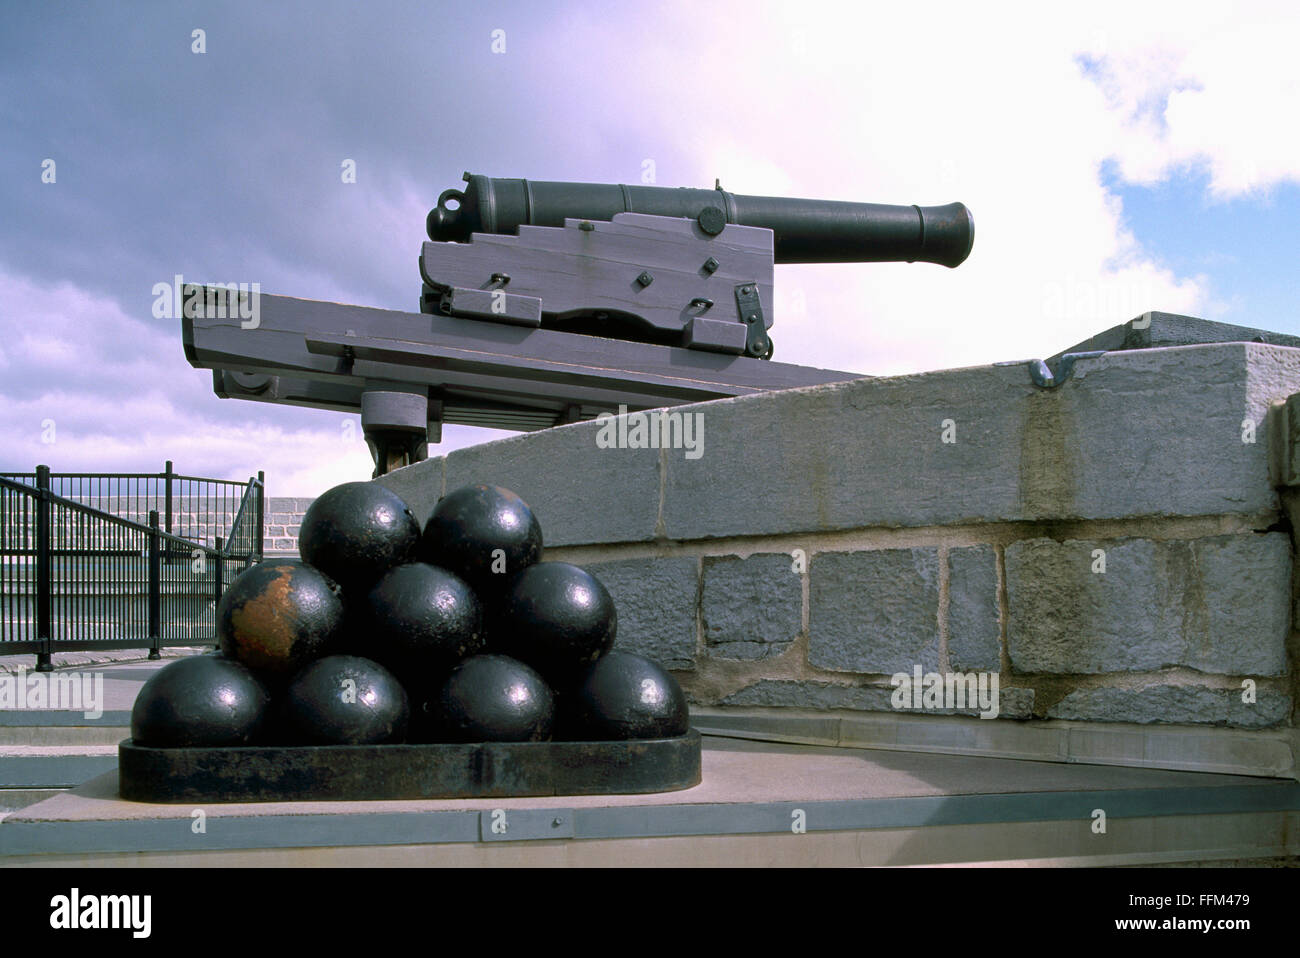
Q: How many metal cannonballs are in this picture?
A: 9